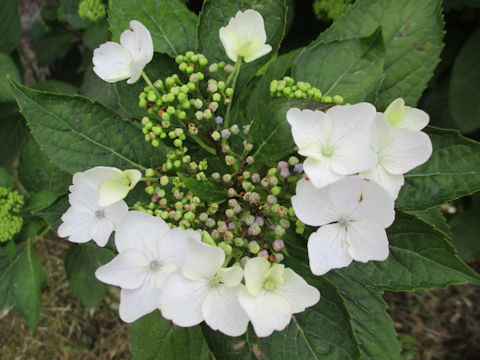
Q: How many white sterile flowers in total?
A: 11